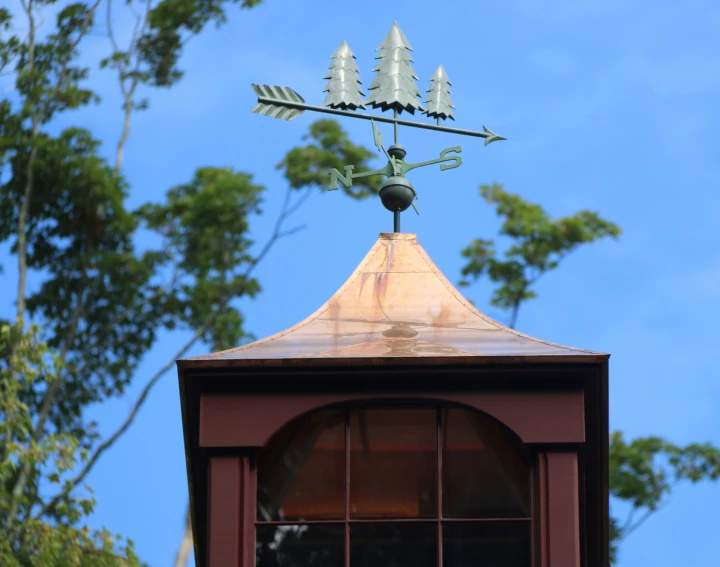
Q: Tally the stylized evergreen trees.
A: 3